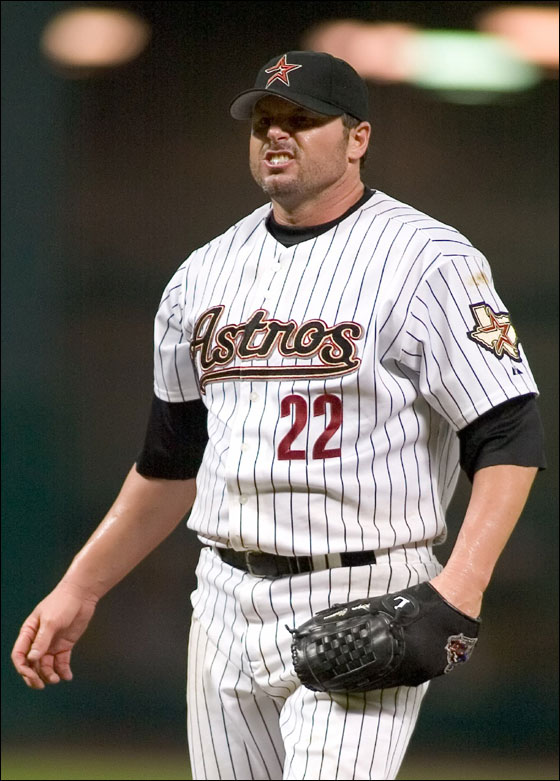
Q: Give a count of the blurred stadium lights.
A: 4